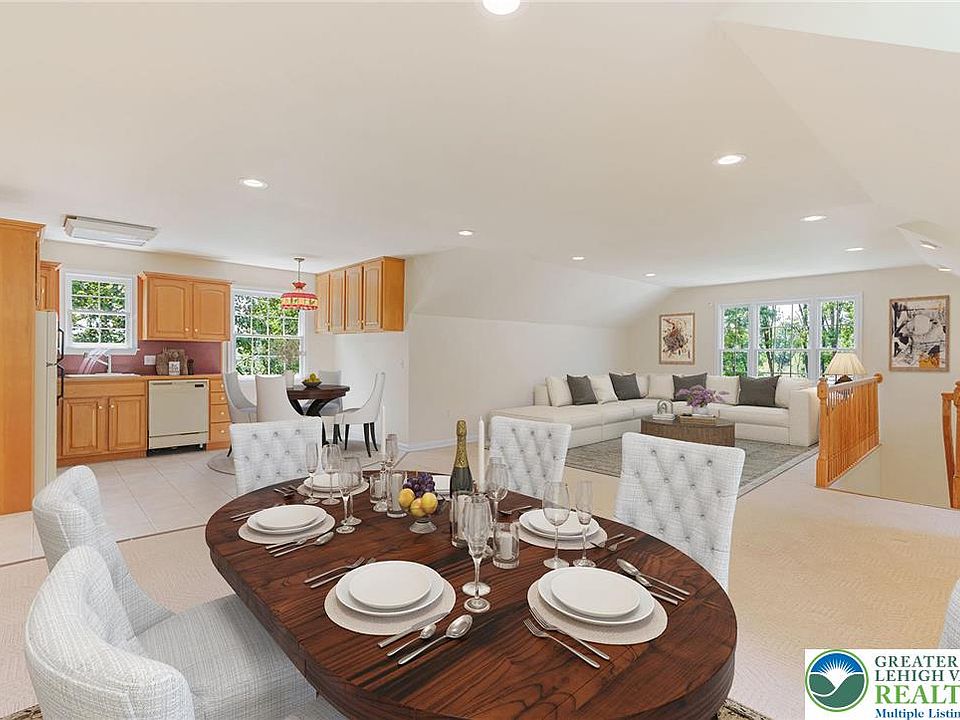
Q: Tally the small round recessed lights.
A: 10